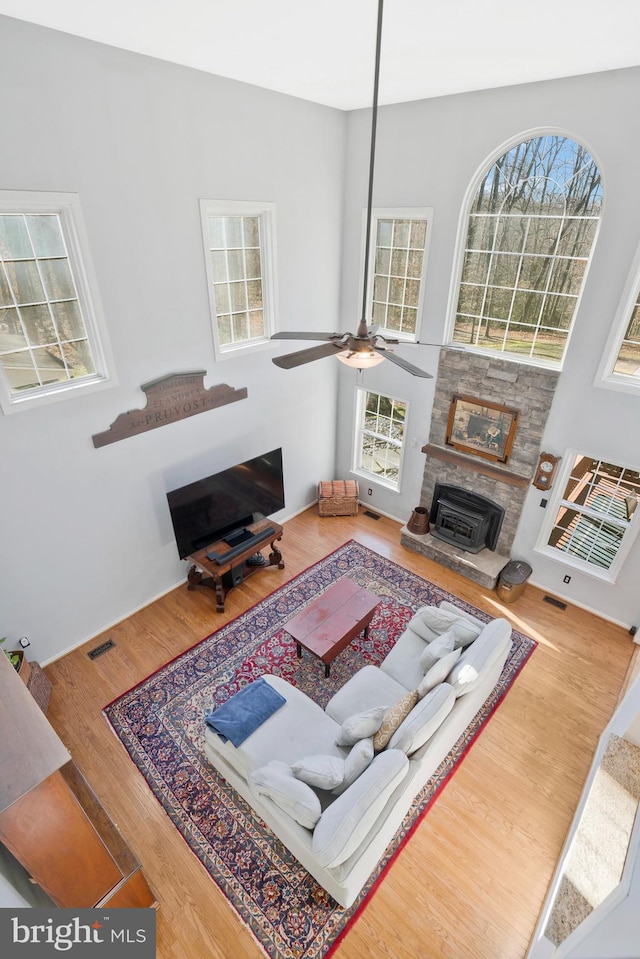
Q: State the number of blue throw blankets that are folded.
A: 1